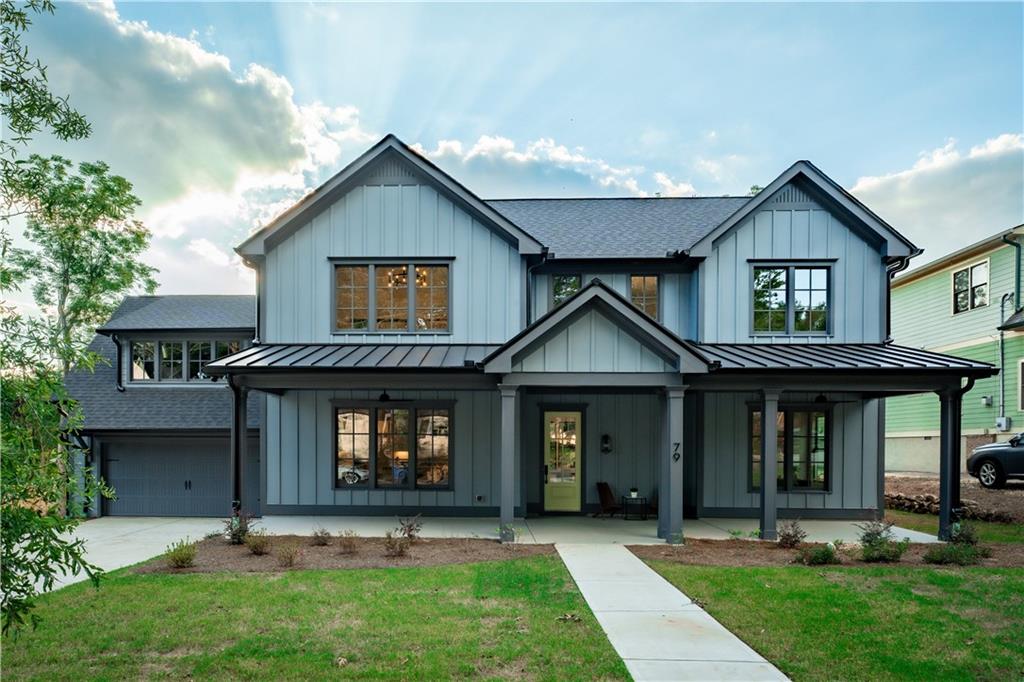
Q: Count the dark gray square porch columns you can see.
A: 5